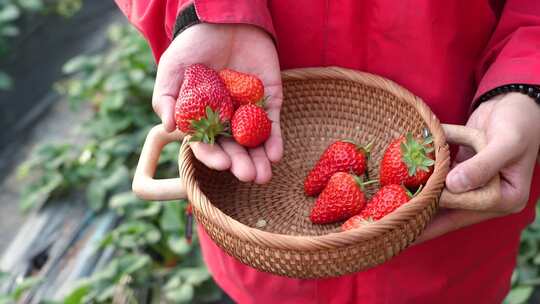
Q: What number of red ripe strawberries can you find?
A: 8